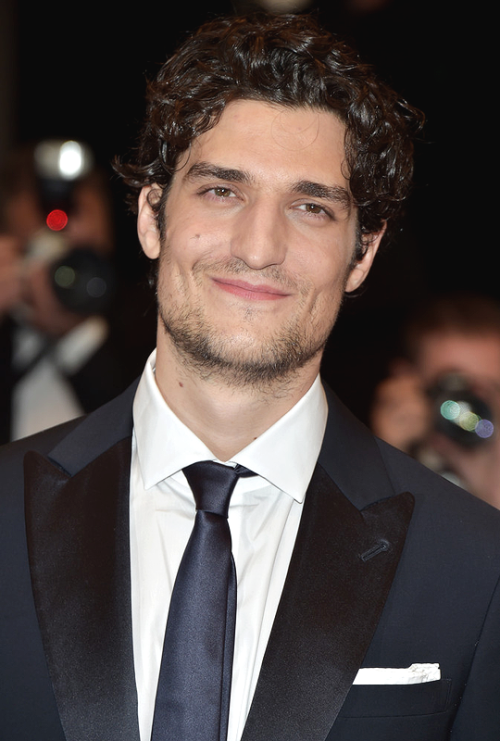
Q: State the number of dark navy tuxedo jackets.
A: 1